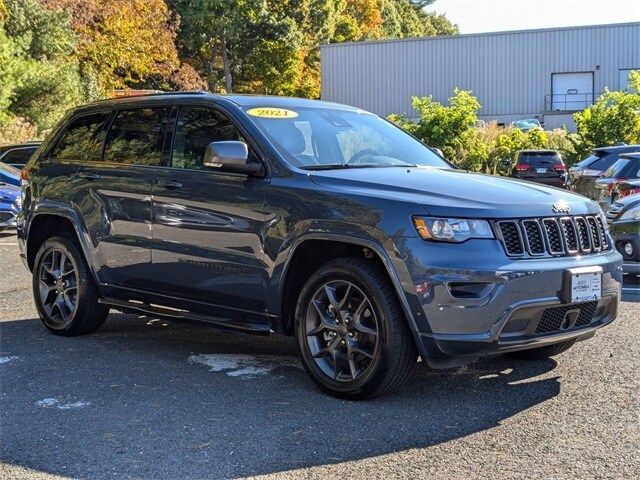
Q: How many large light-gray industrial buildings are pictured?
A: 1